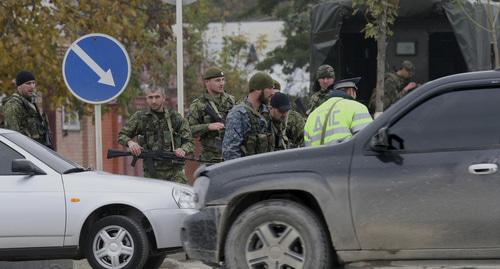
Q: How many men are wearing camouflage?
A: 8